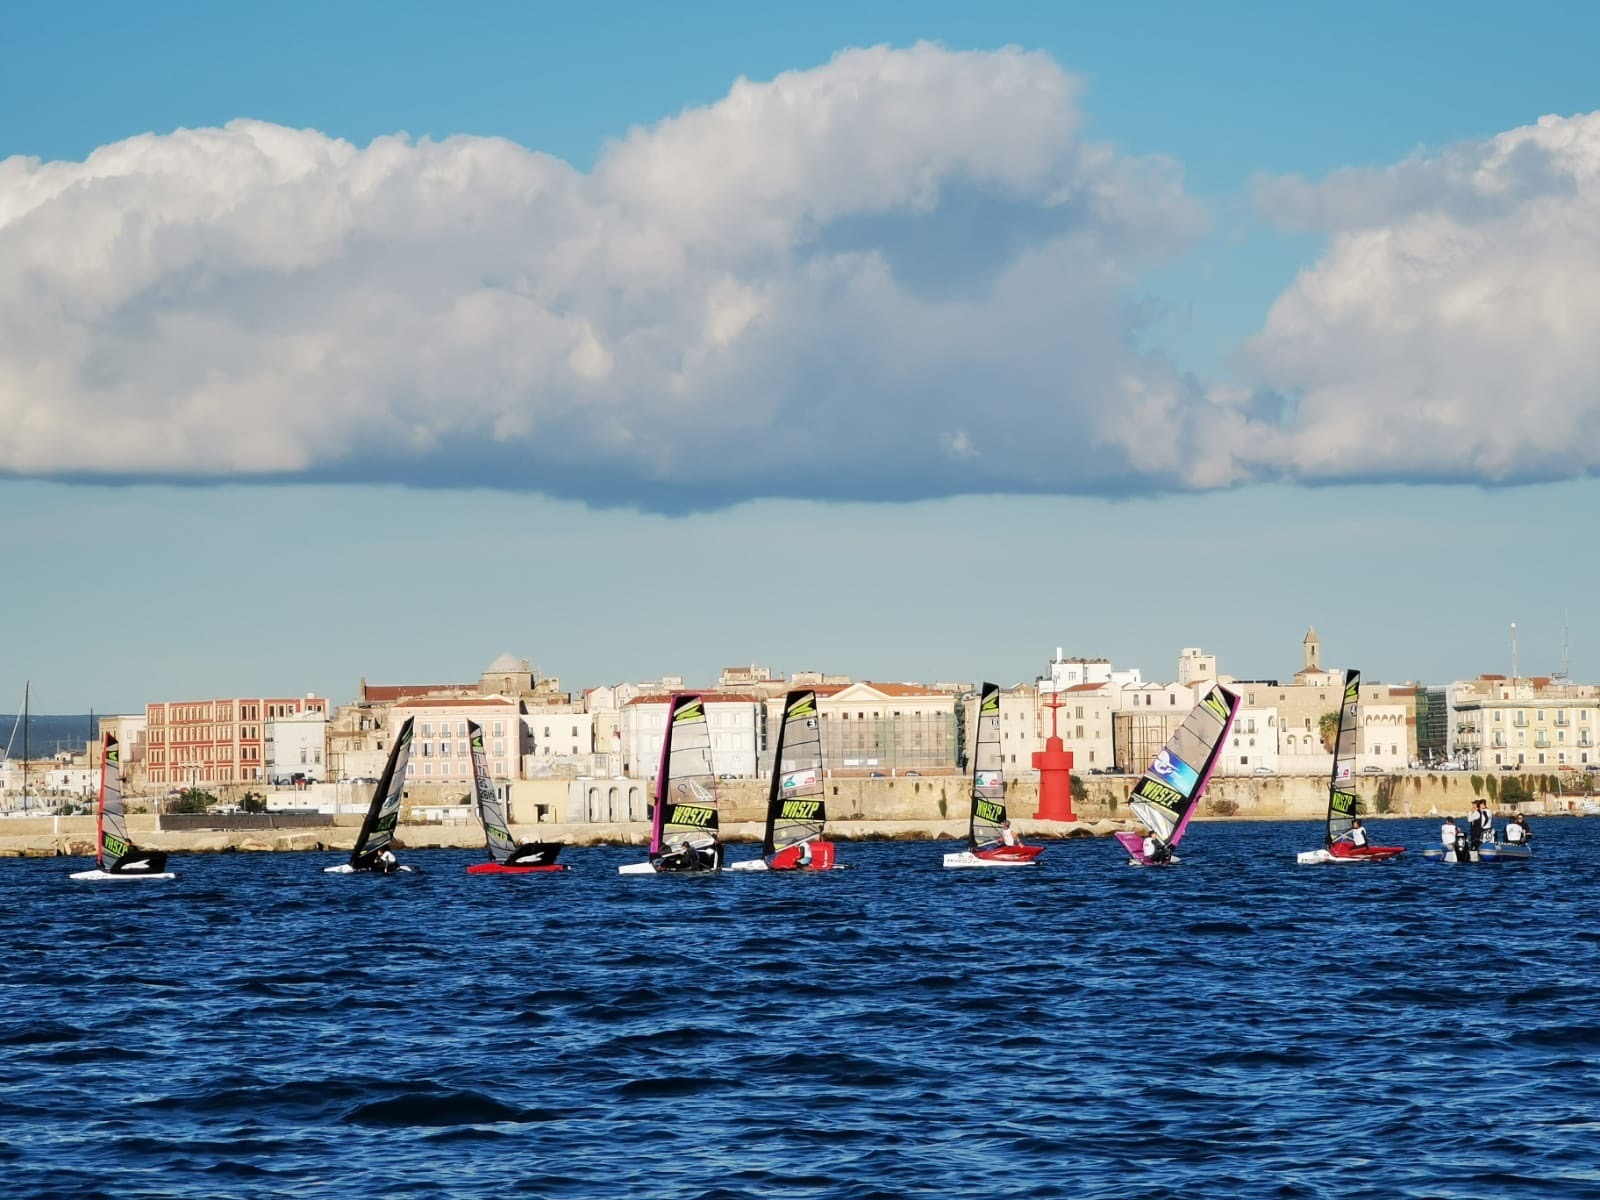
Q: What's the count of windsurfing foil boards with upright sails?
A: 8